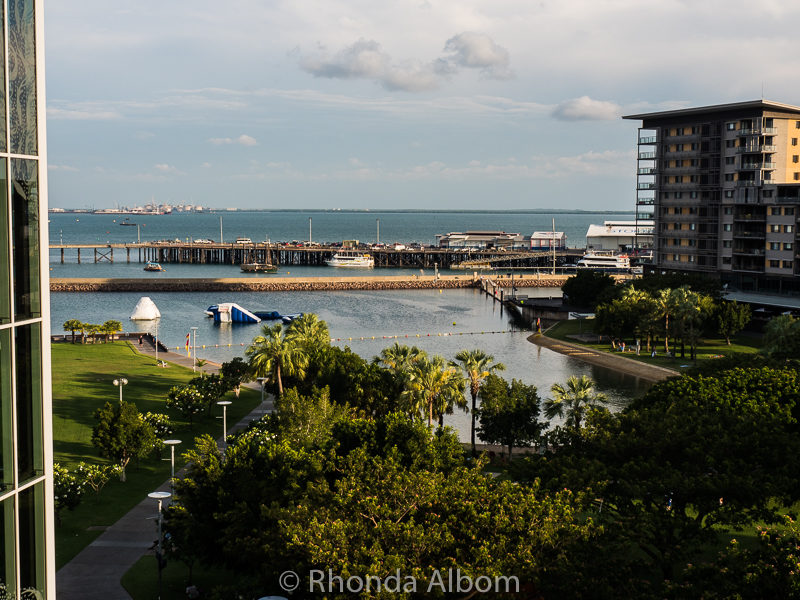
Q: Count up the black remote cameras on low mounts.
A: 0